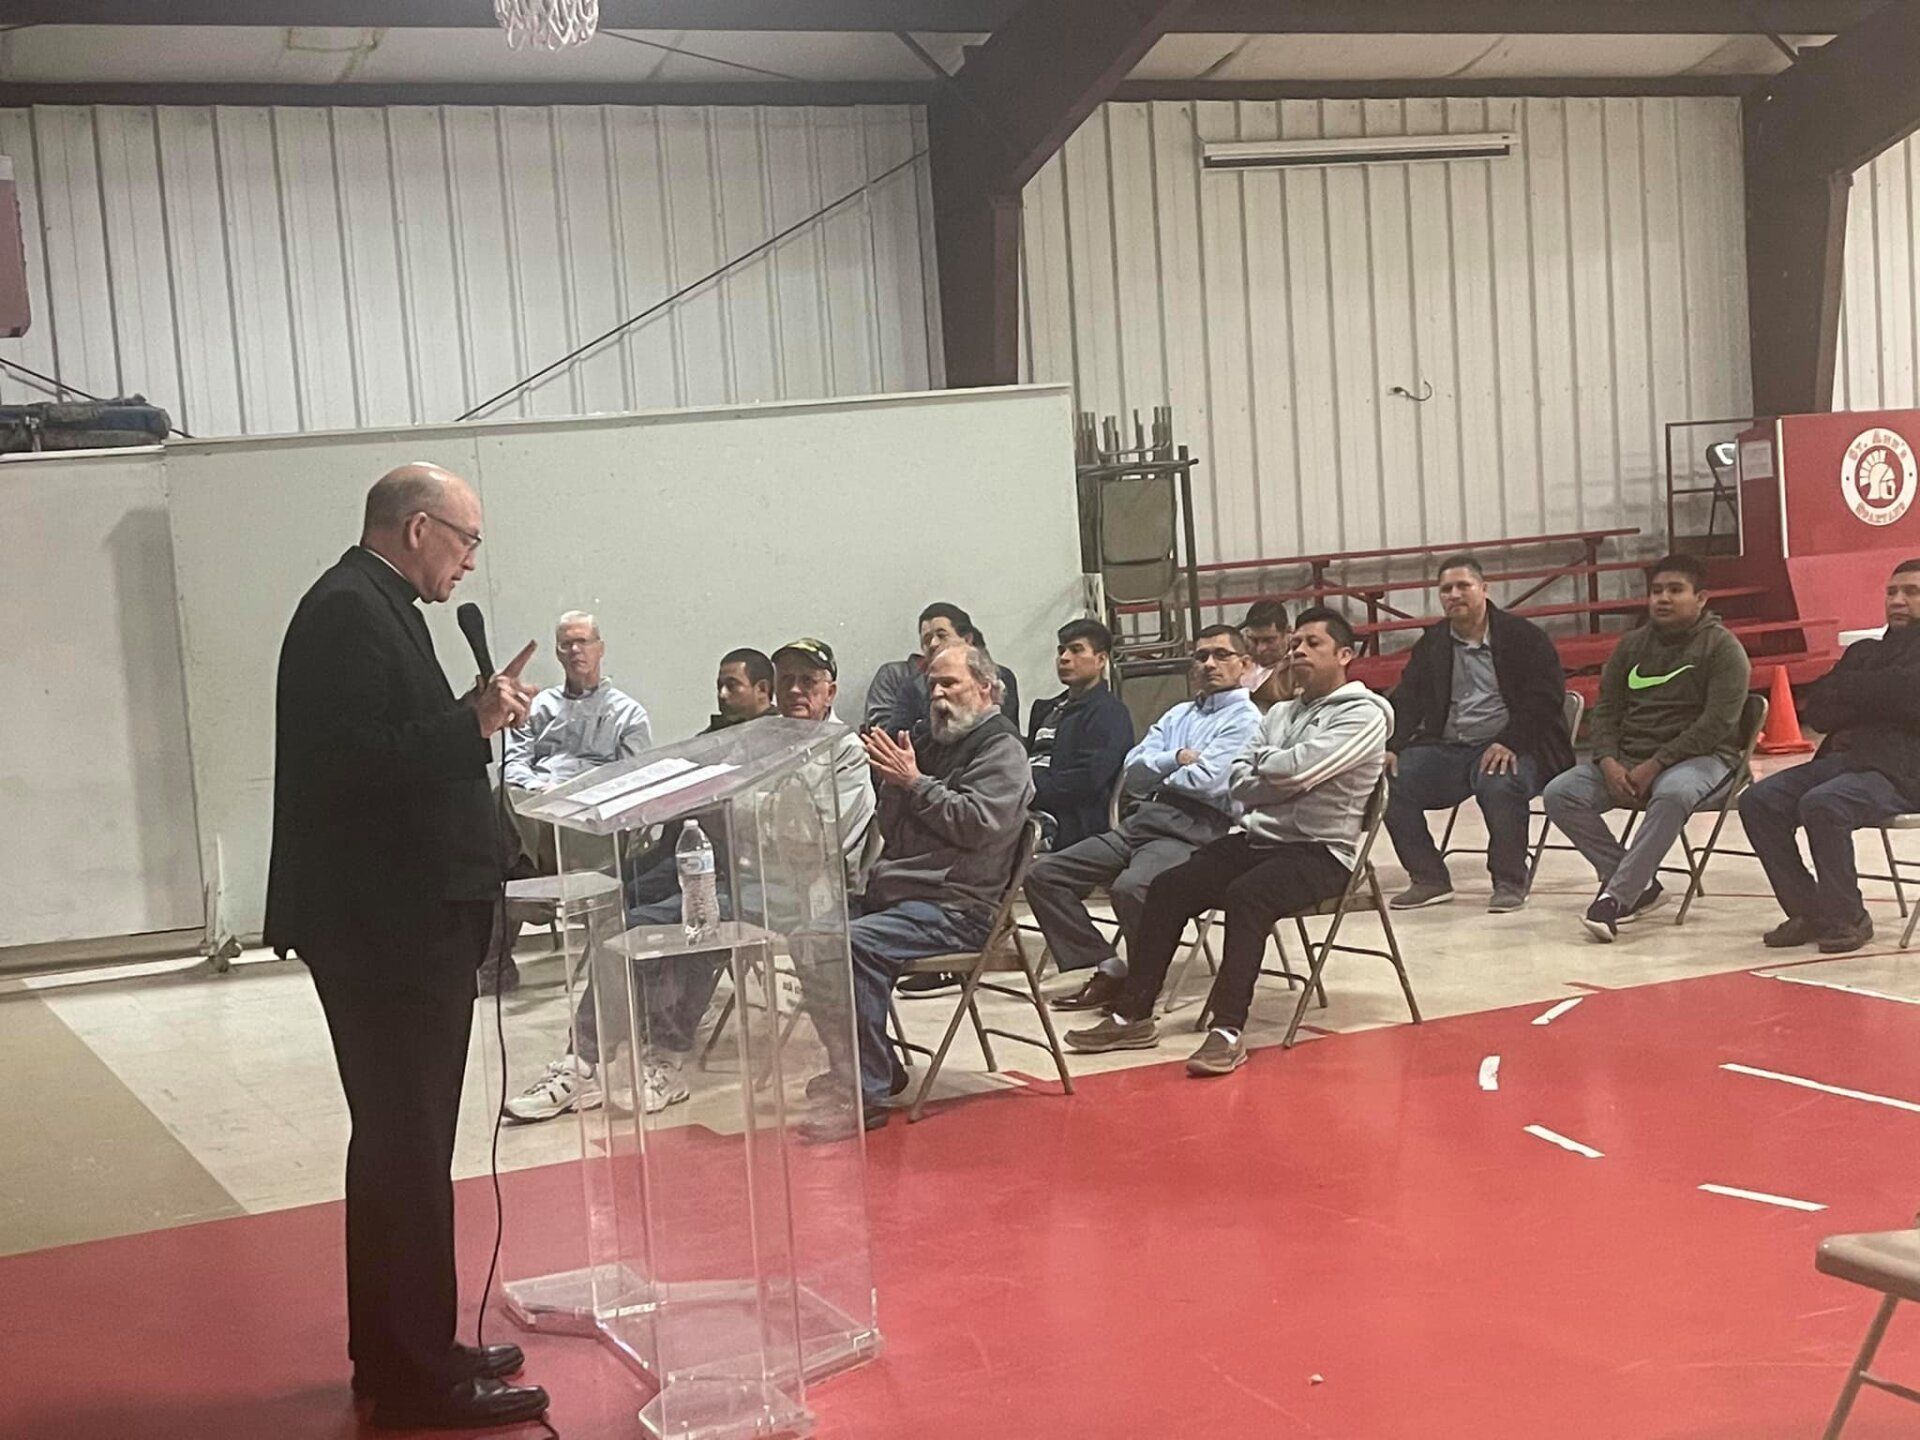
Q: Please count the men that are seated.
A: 12